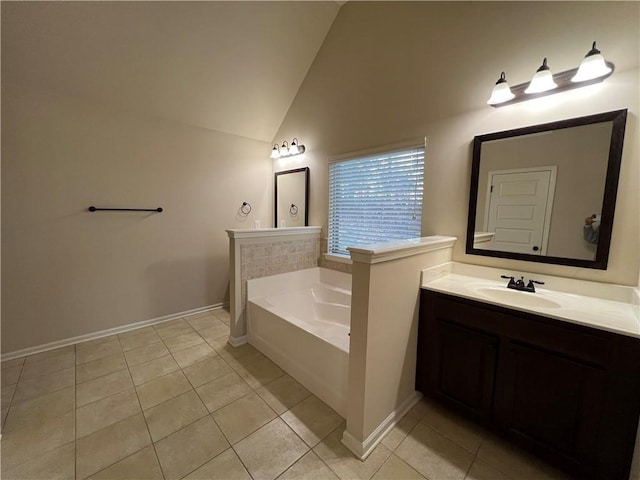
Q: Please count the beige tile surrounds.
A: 1